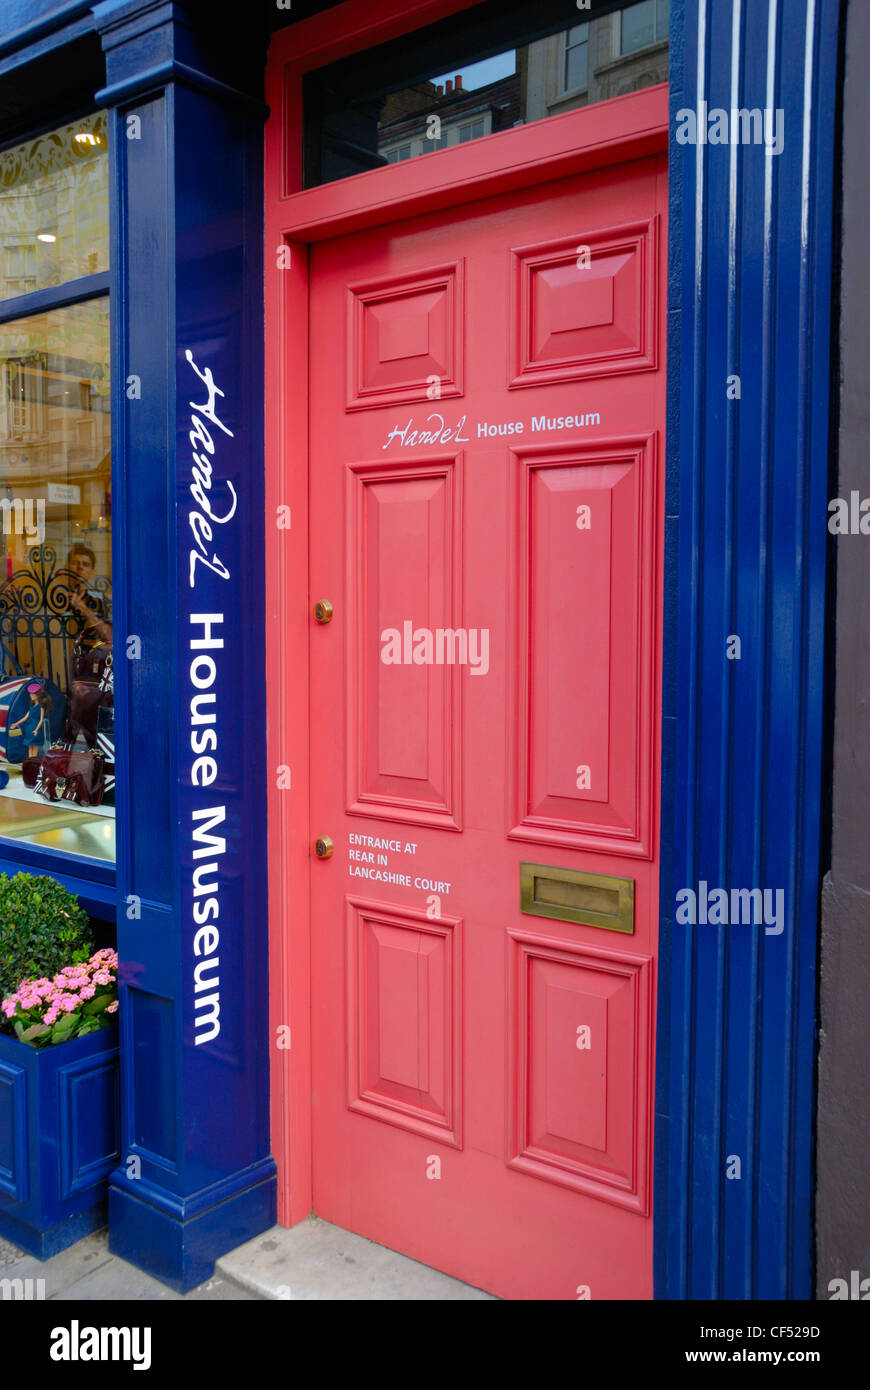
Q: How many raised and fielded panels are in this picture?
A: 6